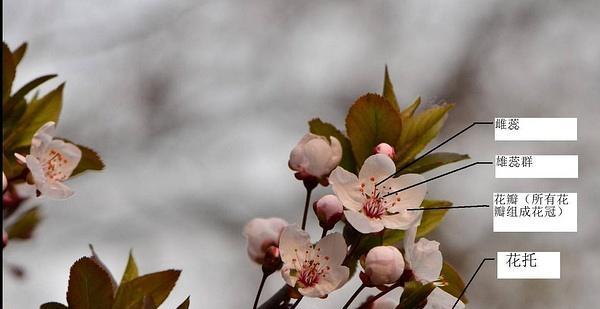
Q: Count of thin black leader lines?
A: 4